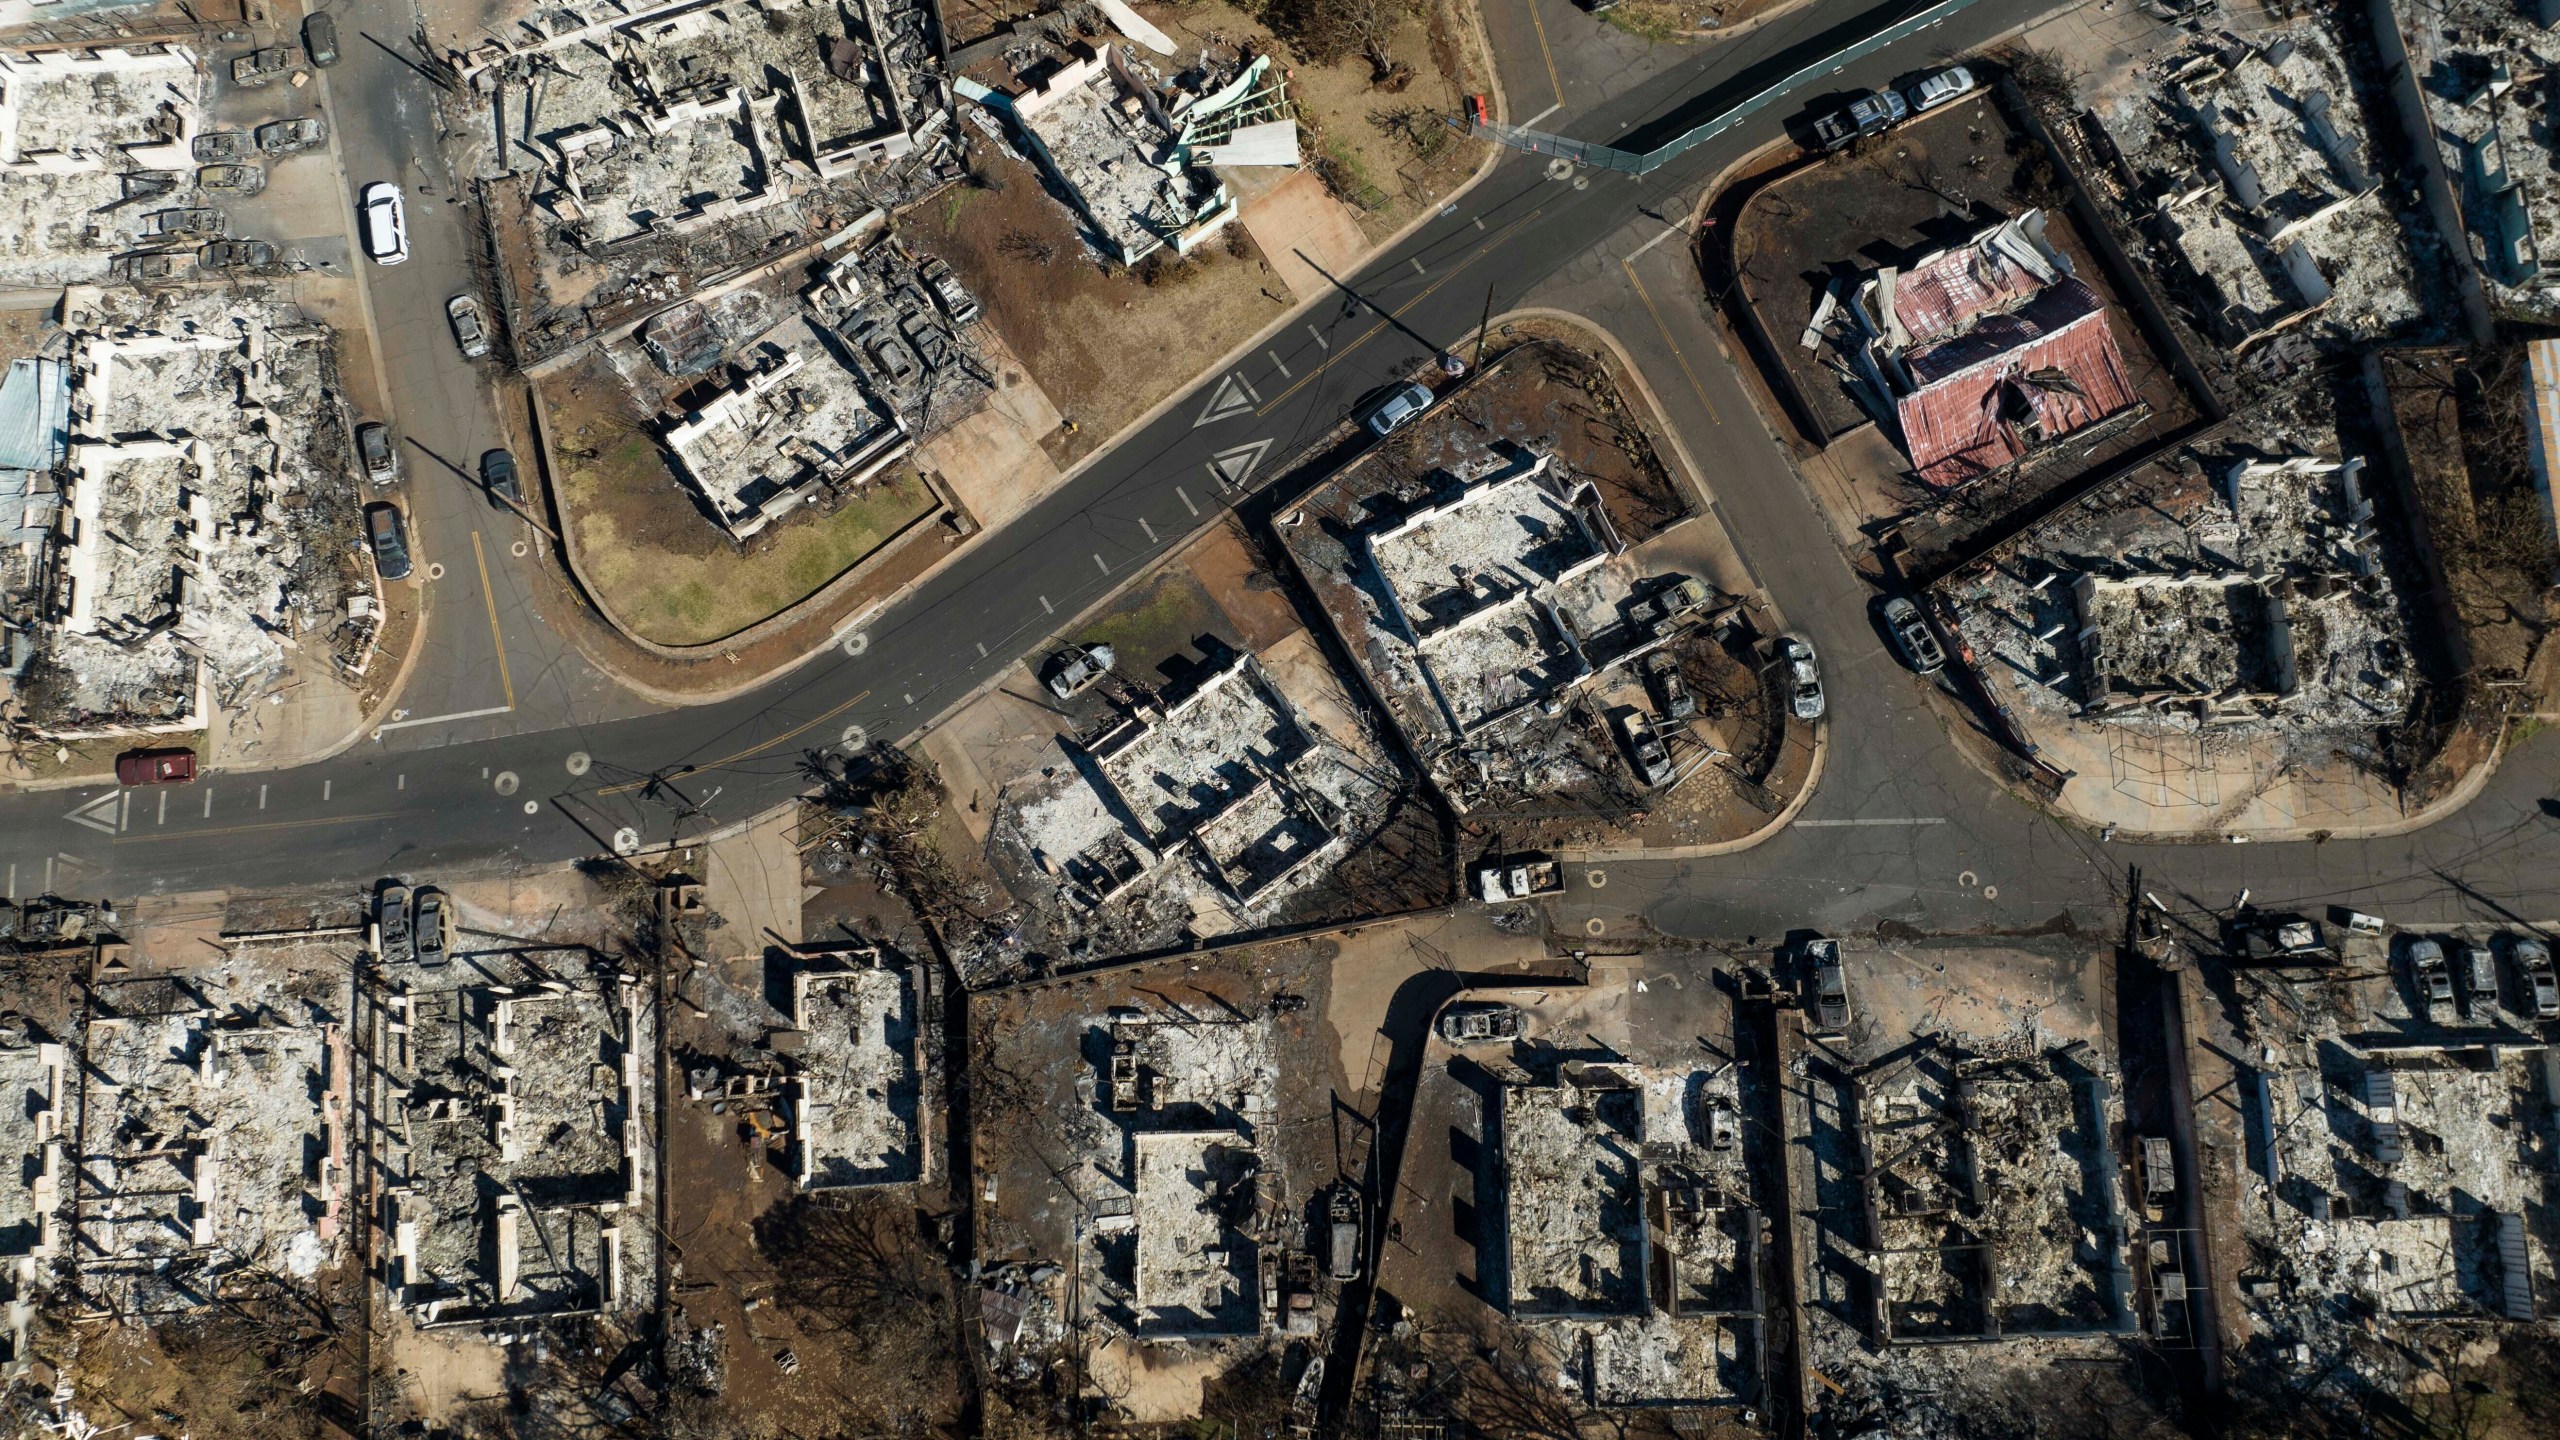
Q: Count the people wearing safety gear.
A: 0